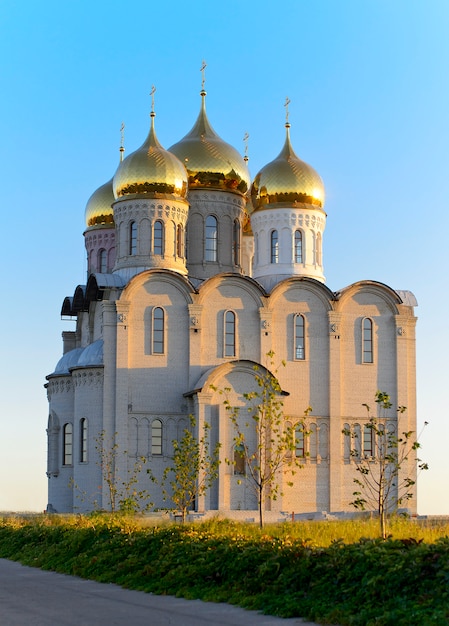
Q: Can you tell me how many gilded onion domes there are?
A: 5